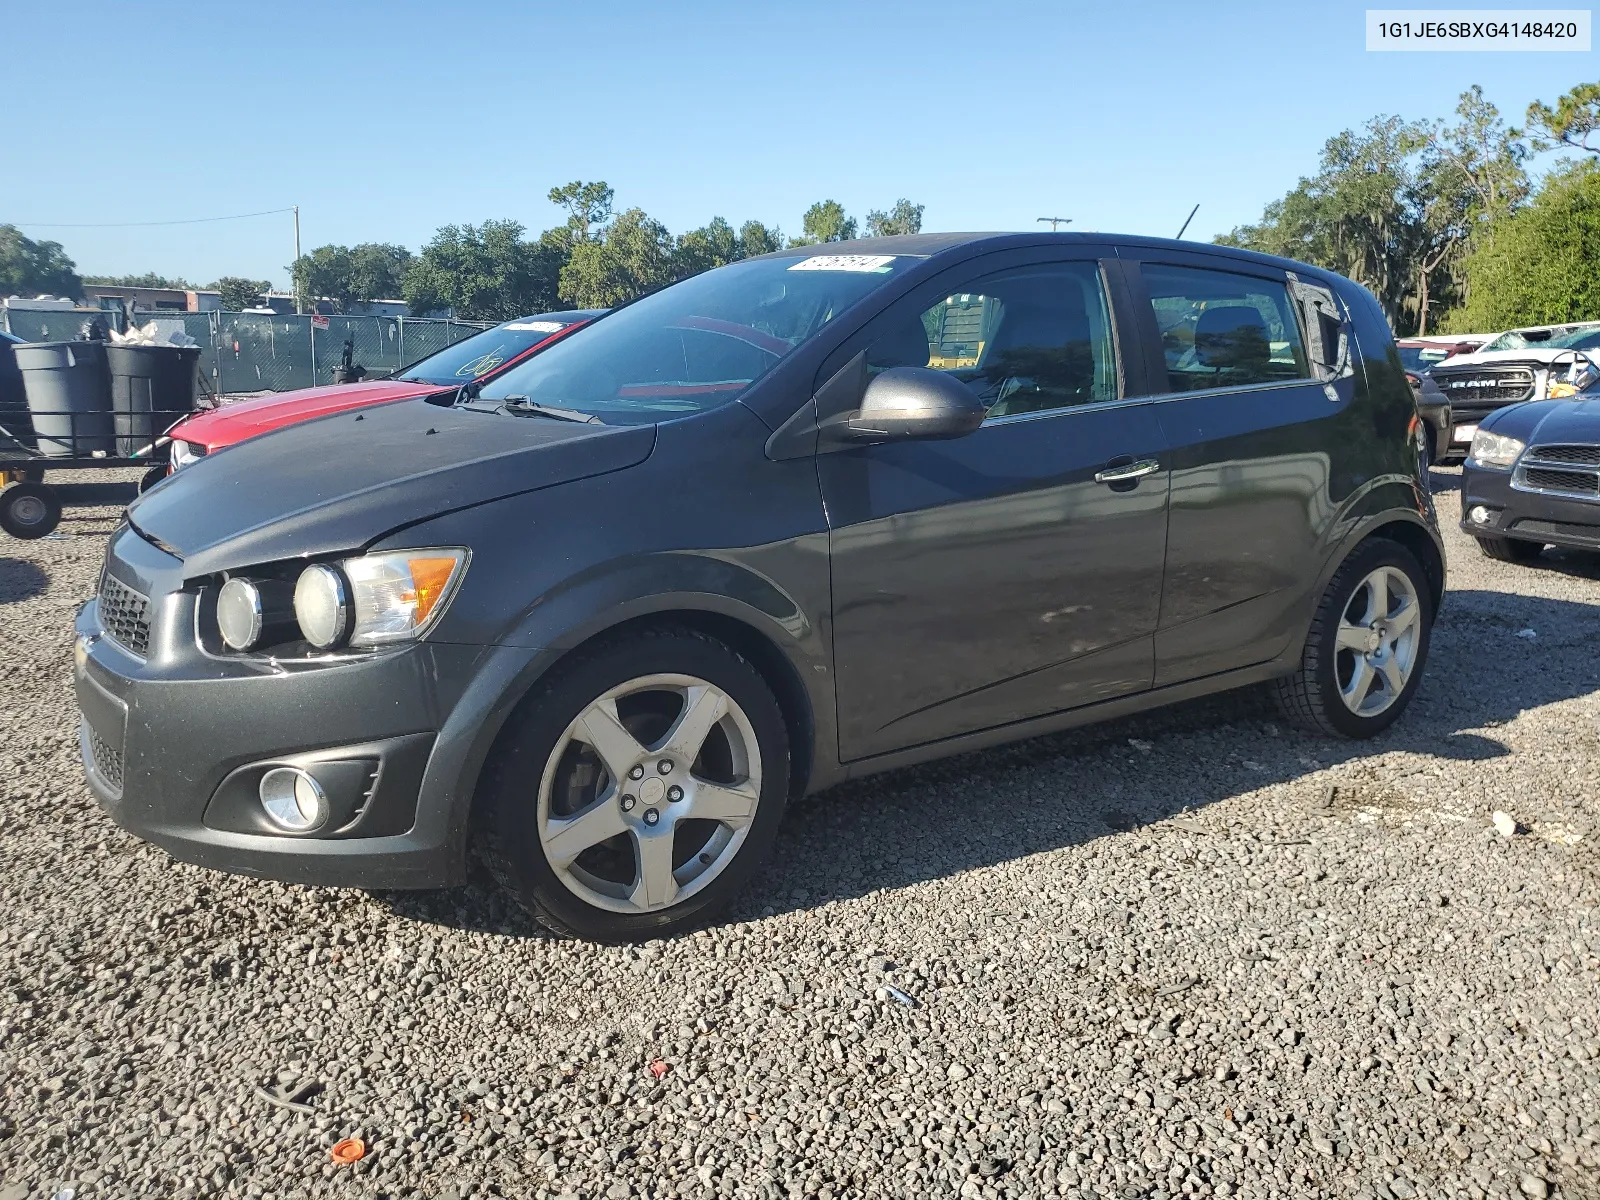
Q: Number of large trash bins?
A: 2